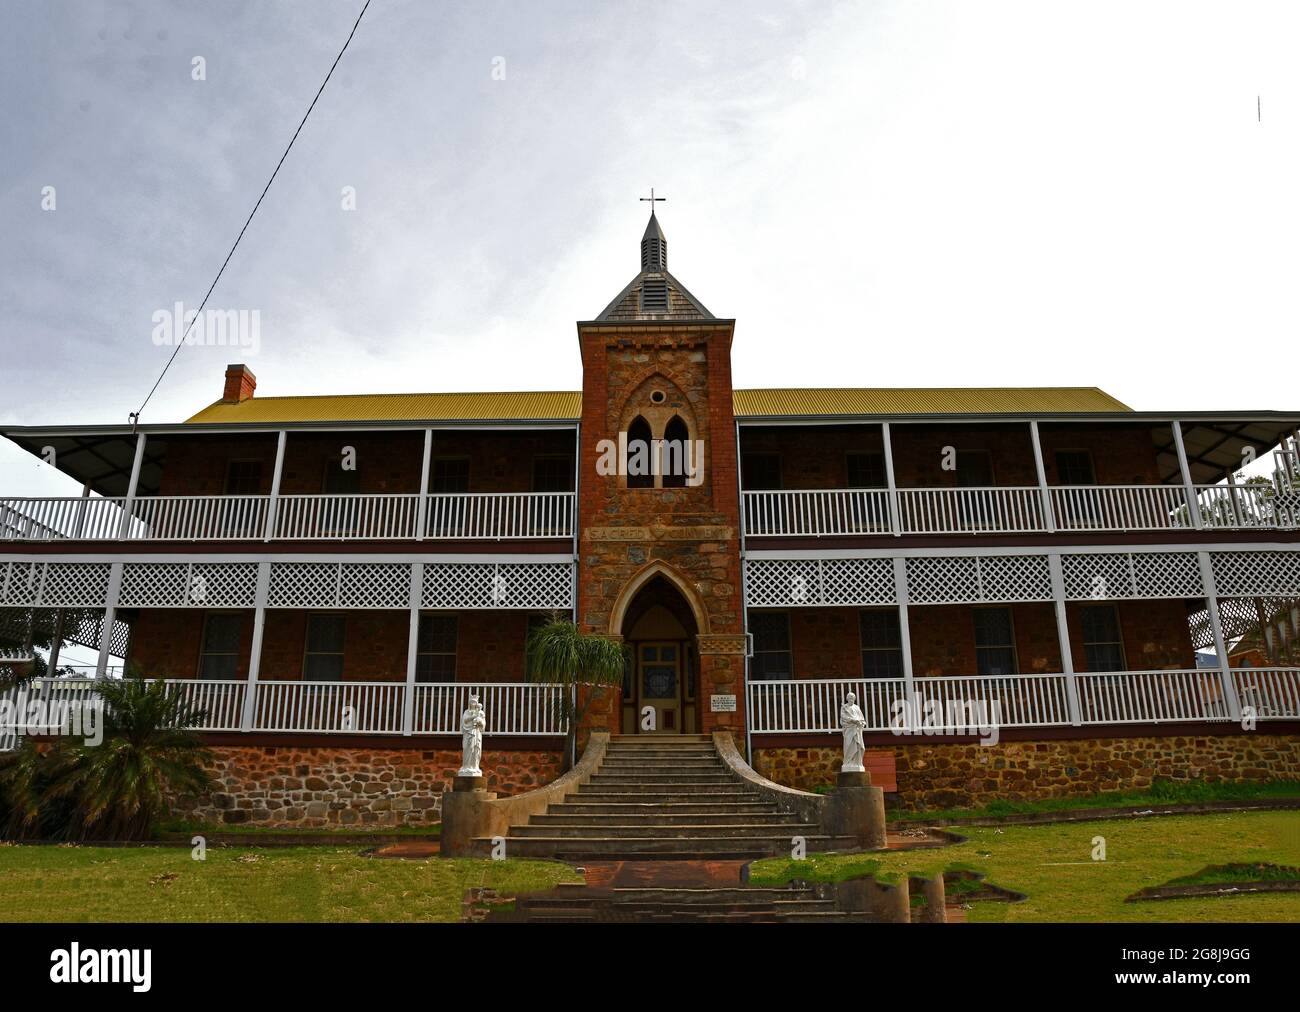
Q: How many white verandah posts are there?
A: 12